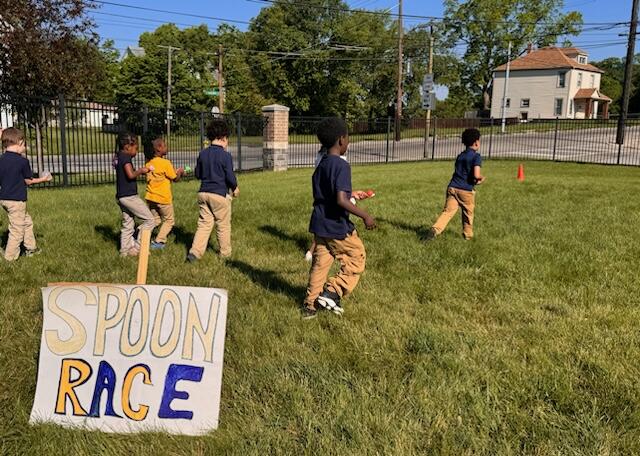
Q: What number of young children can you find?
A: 7